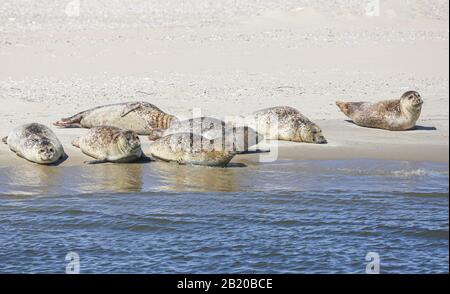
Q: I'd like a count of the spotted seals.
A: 7